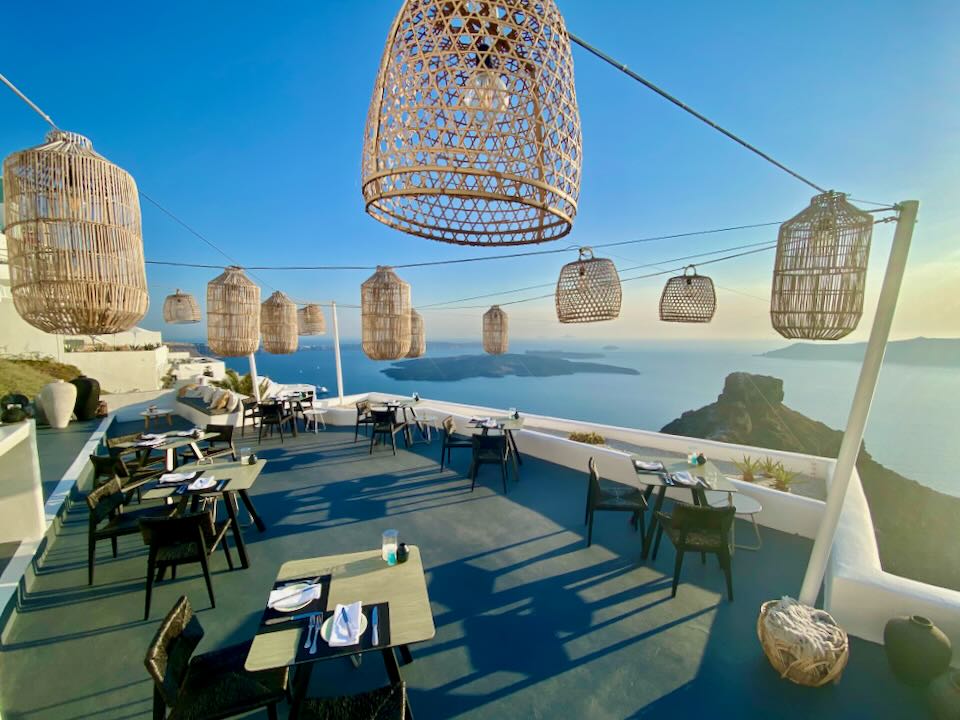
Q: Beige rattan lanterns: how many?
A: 12